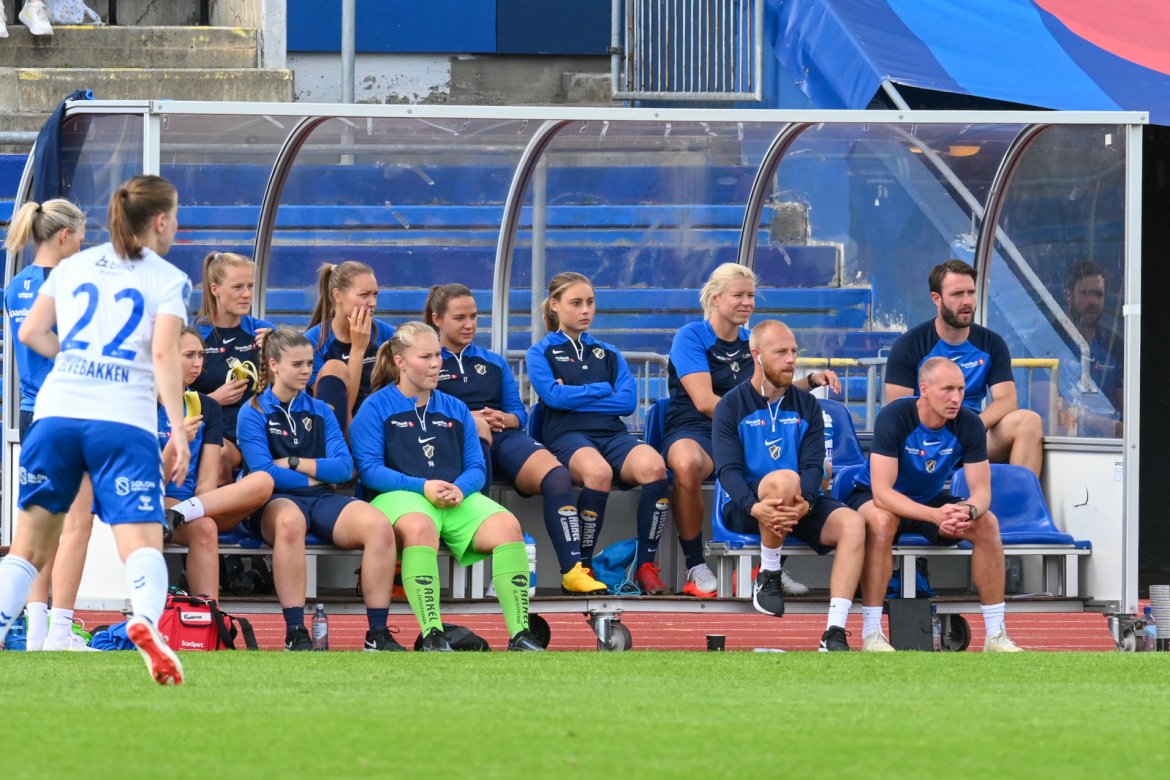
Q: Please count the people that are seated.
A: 11